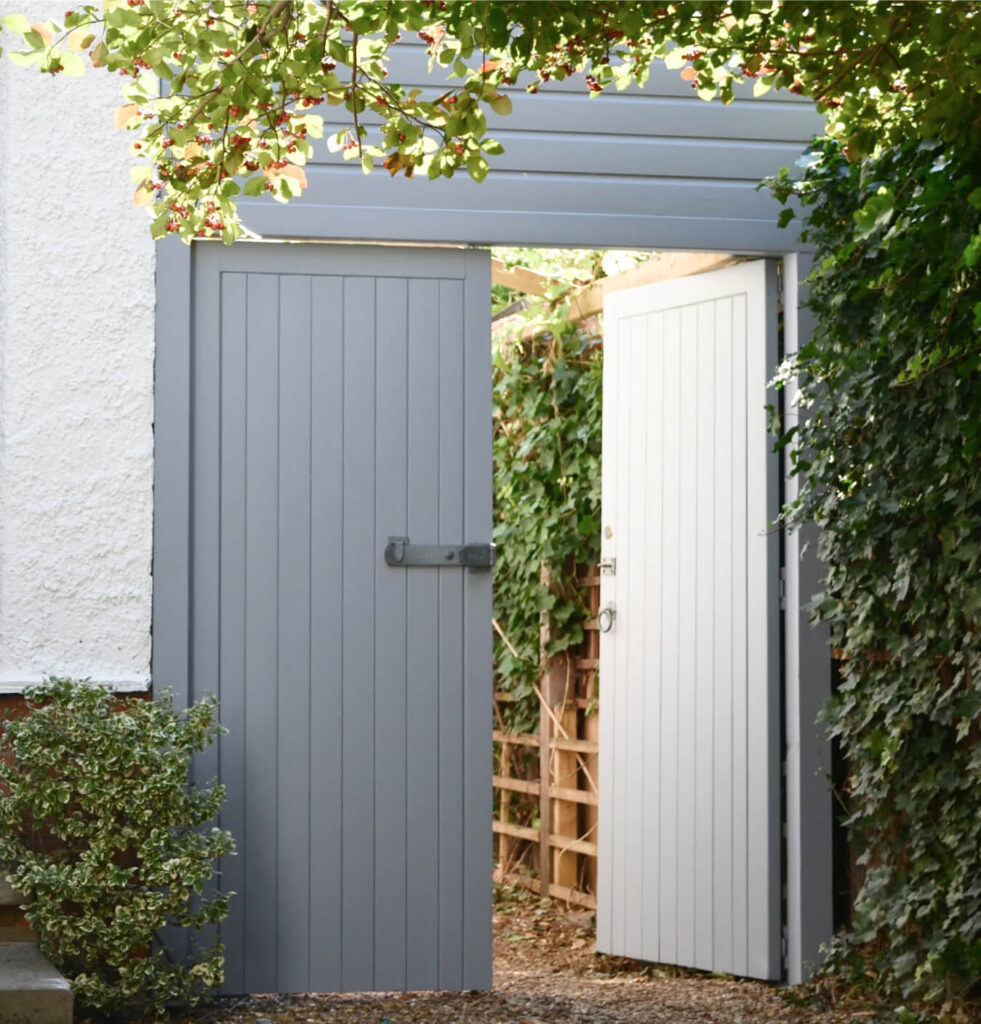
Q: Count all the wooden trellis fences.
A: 1